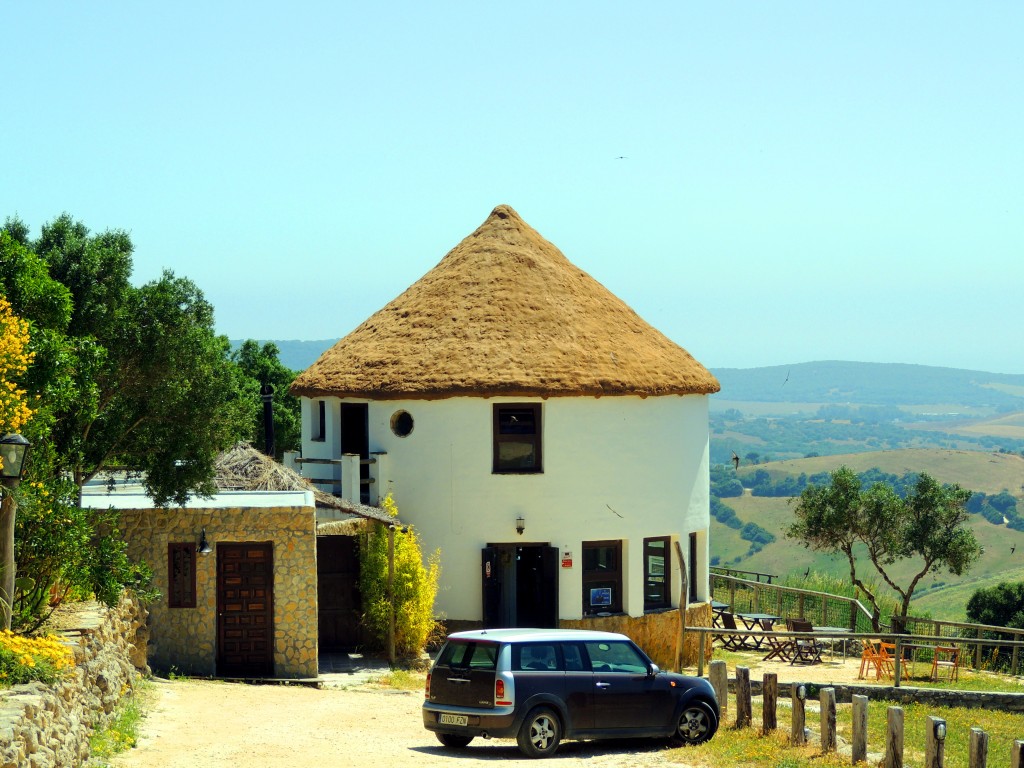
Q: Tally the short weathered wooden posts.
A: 10